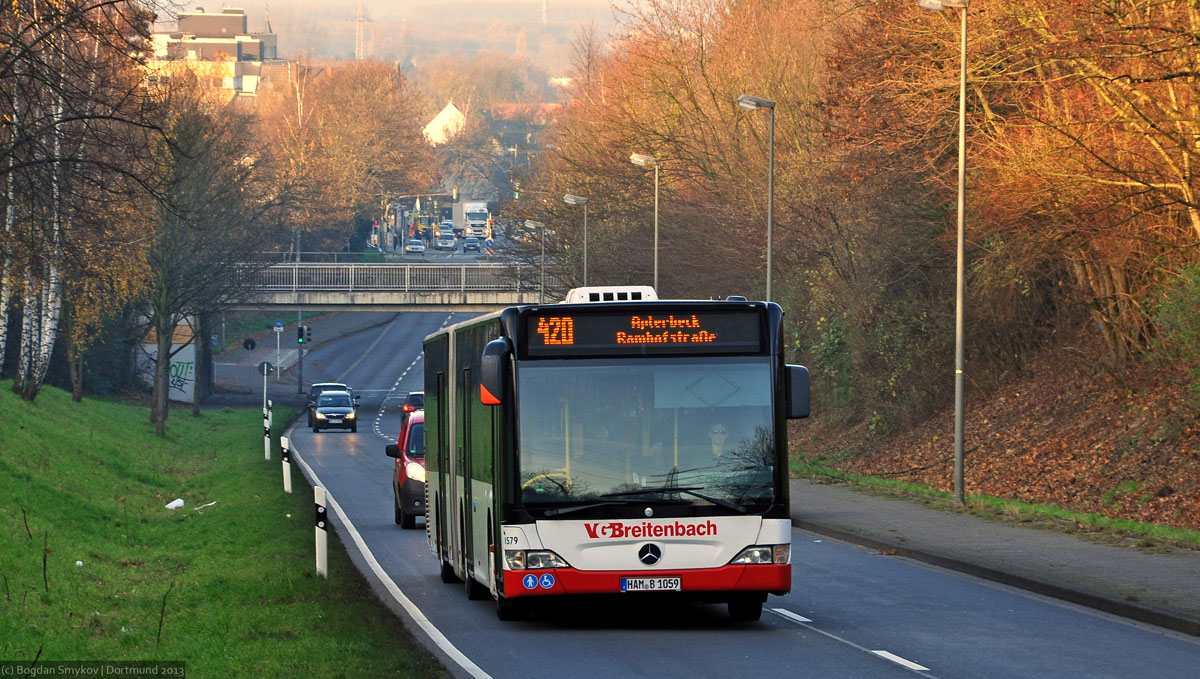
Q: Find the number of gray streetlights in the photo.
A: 5